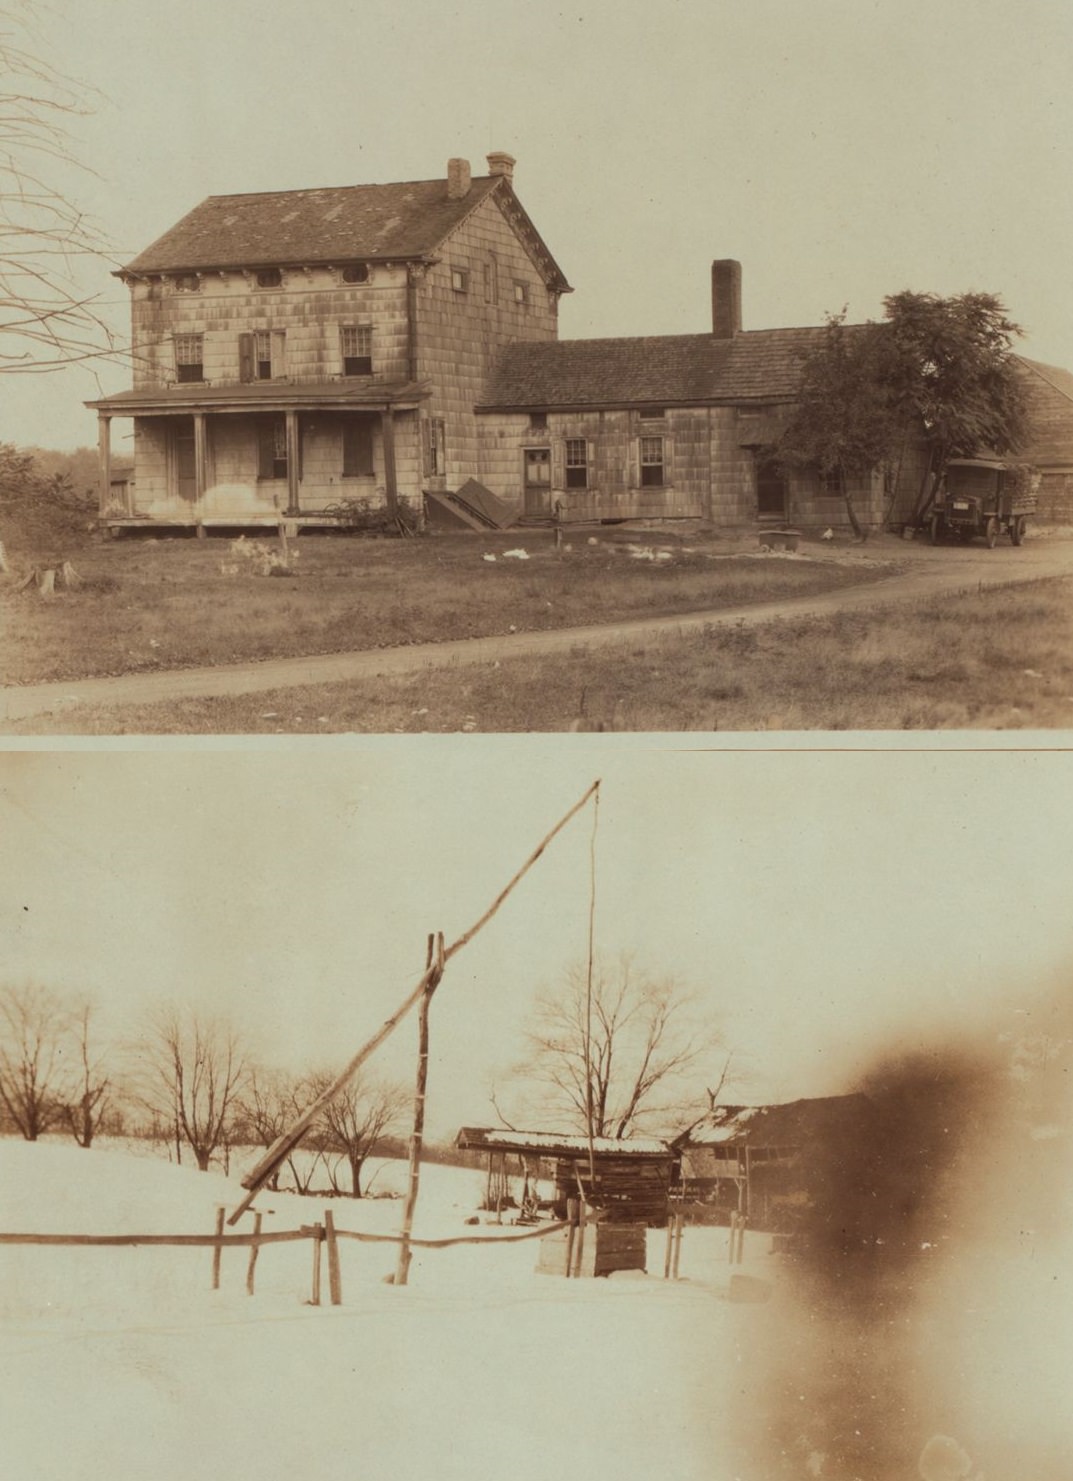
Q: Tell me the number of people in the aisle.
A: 0